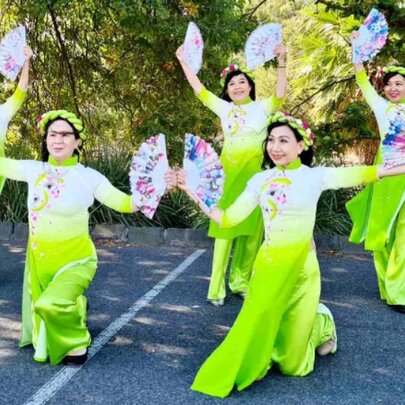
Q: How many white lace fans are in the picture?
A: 0